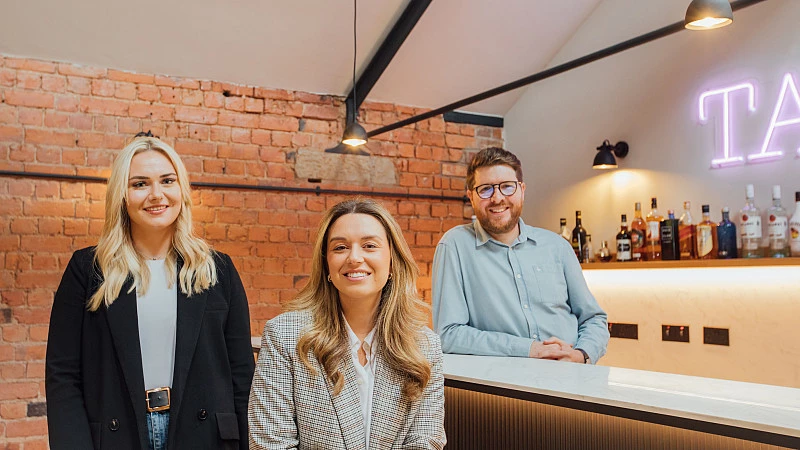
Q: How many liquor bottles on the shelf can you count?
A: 14